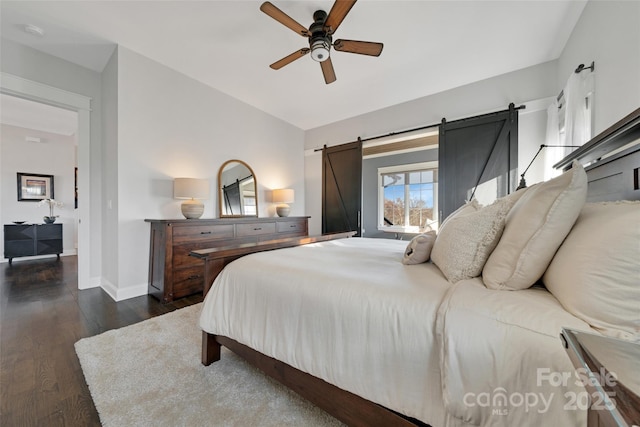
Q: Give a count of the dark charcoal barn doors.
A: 2